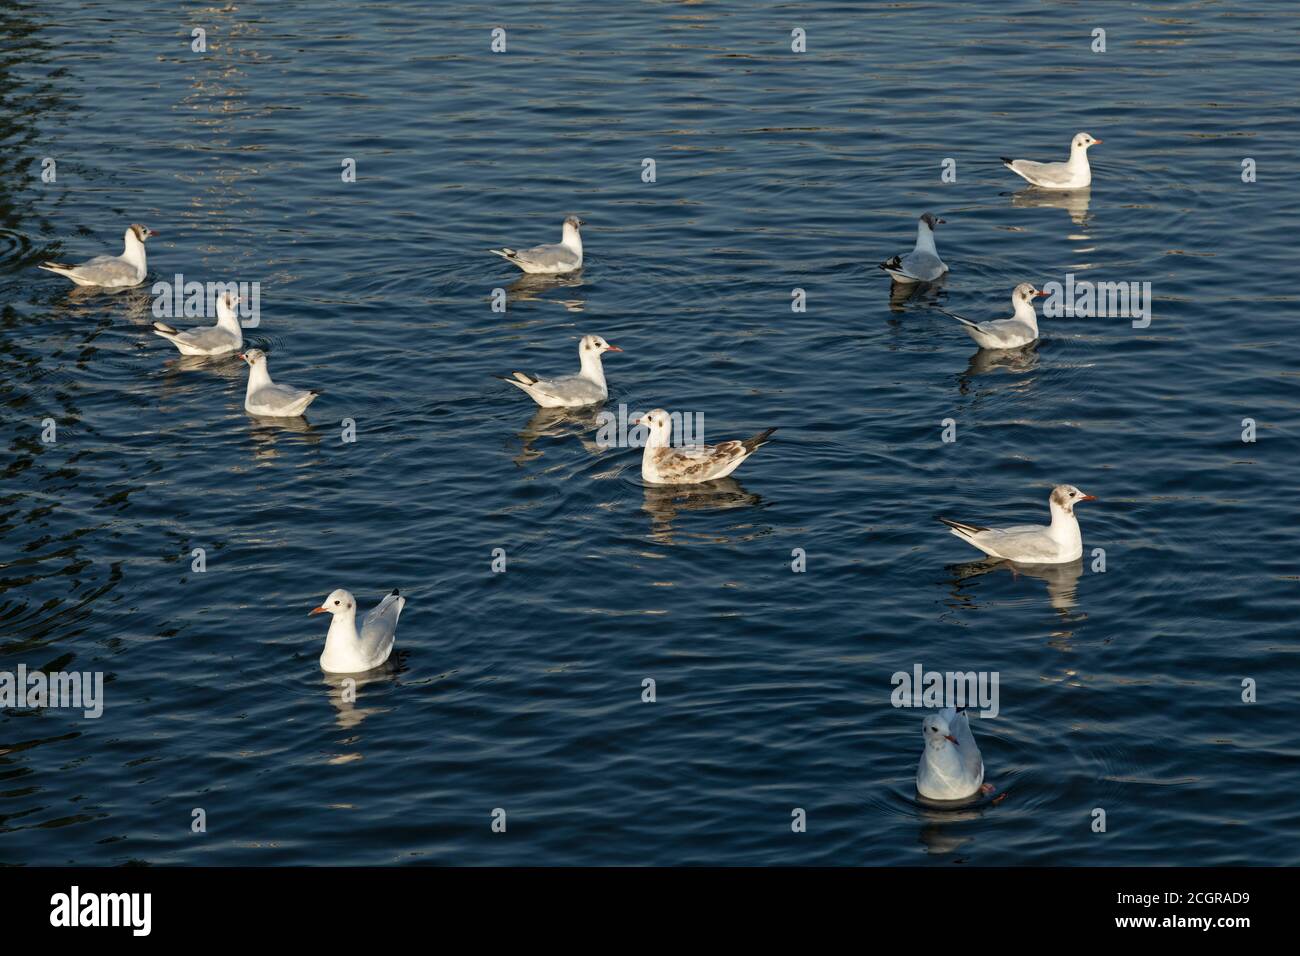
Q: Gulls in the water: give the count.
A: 12